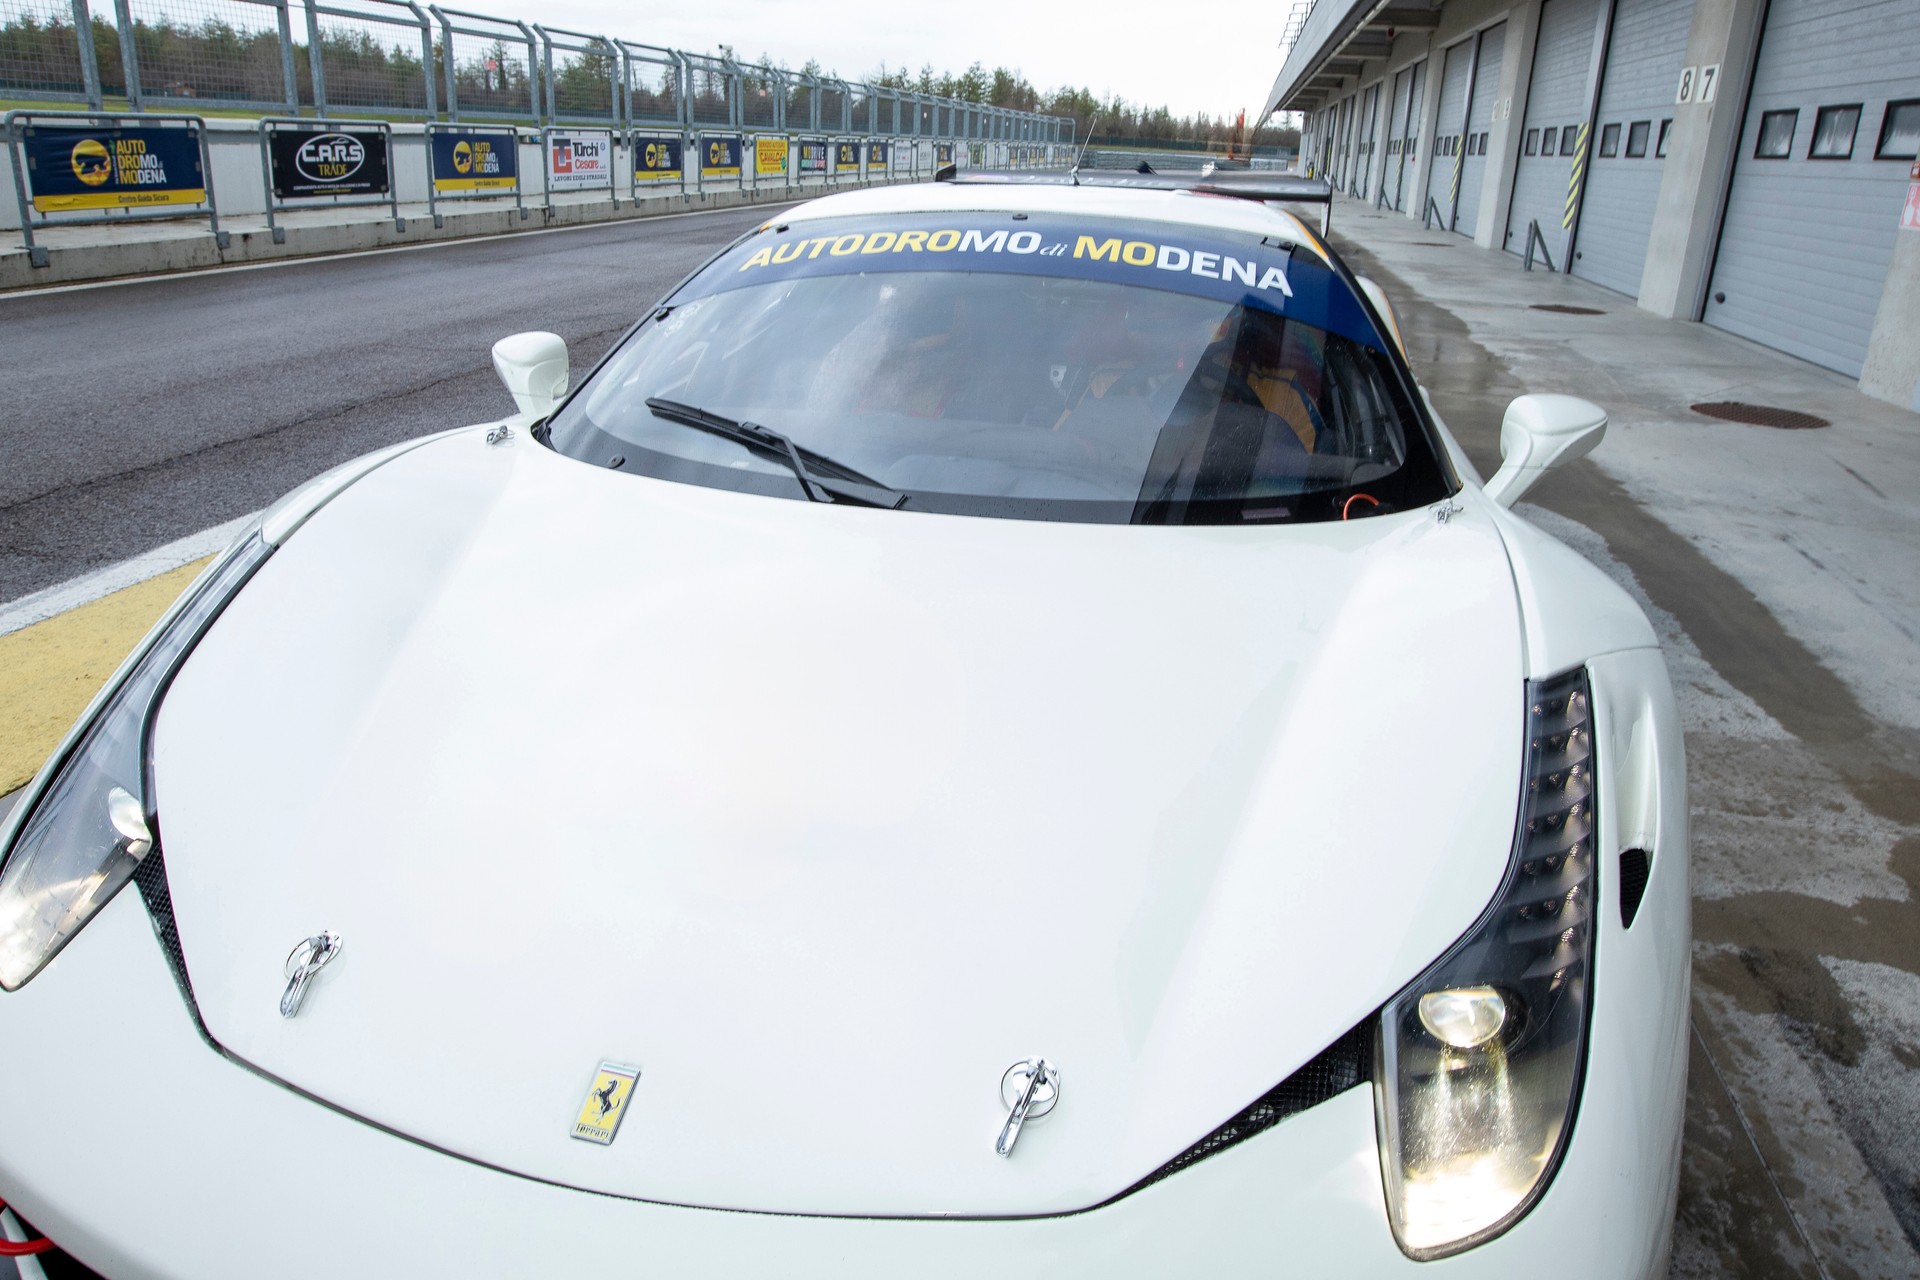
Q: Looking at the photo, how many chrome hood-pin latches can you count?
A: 4